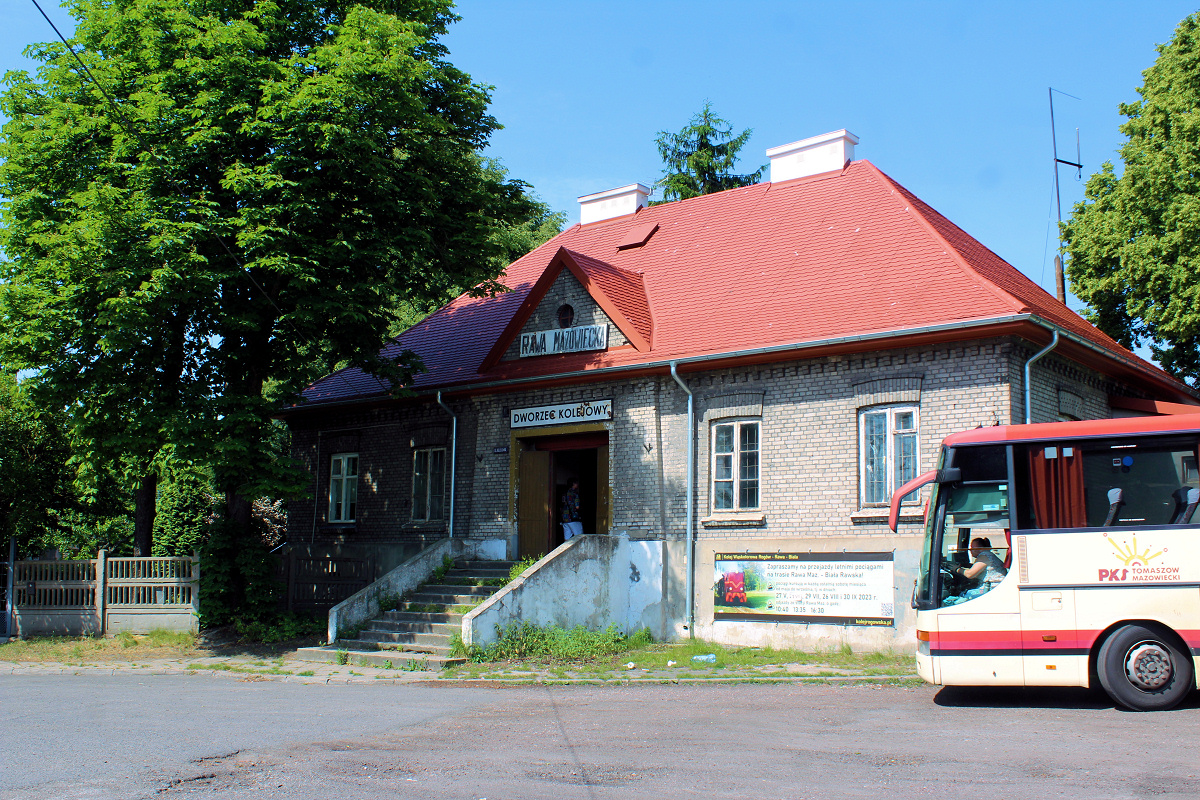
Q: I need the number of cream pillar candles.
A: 0